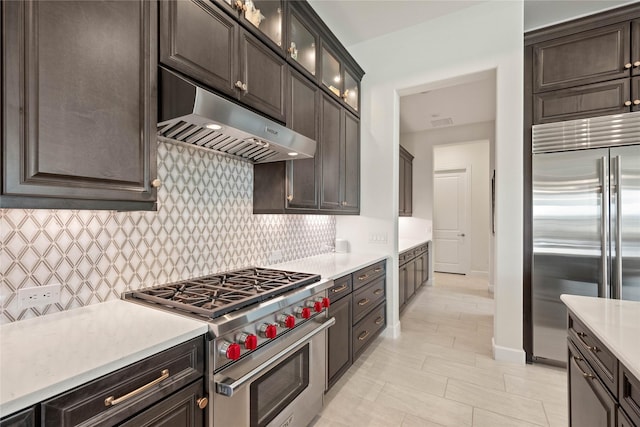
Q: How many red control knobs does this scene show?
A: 7